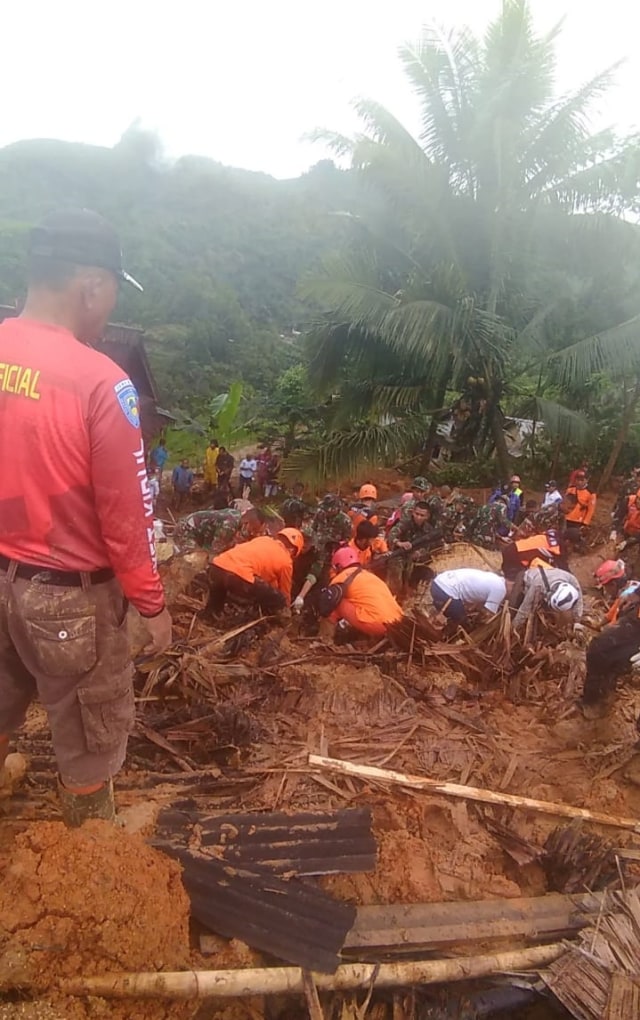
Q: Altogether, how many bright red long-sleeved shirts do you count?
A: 1